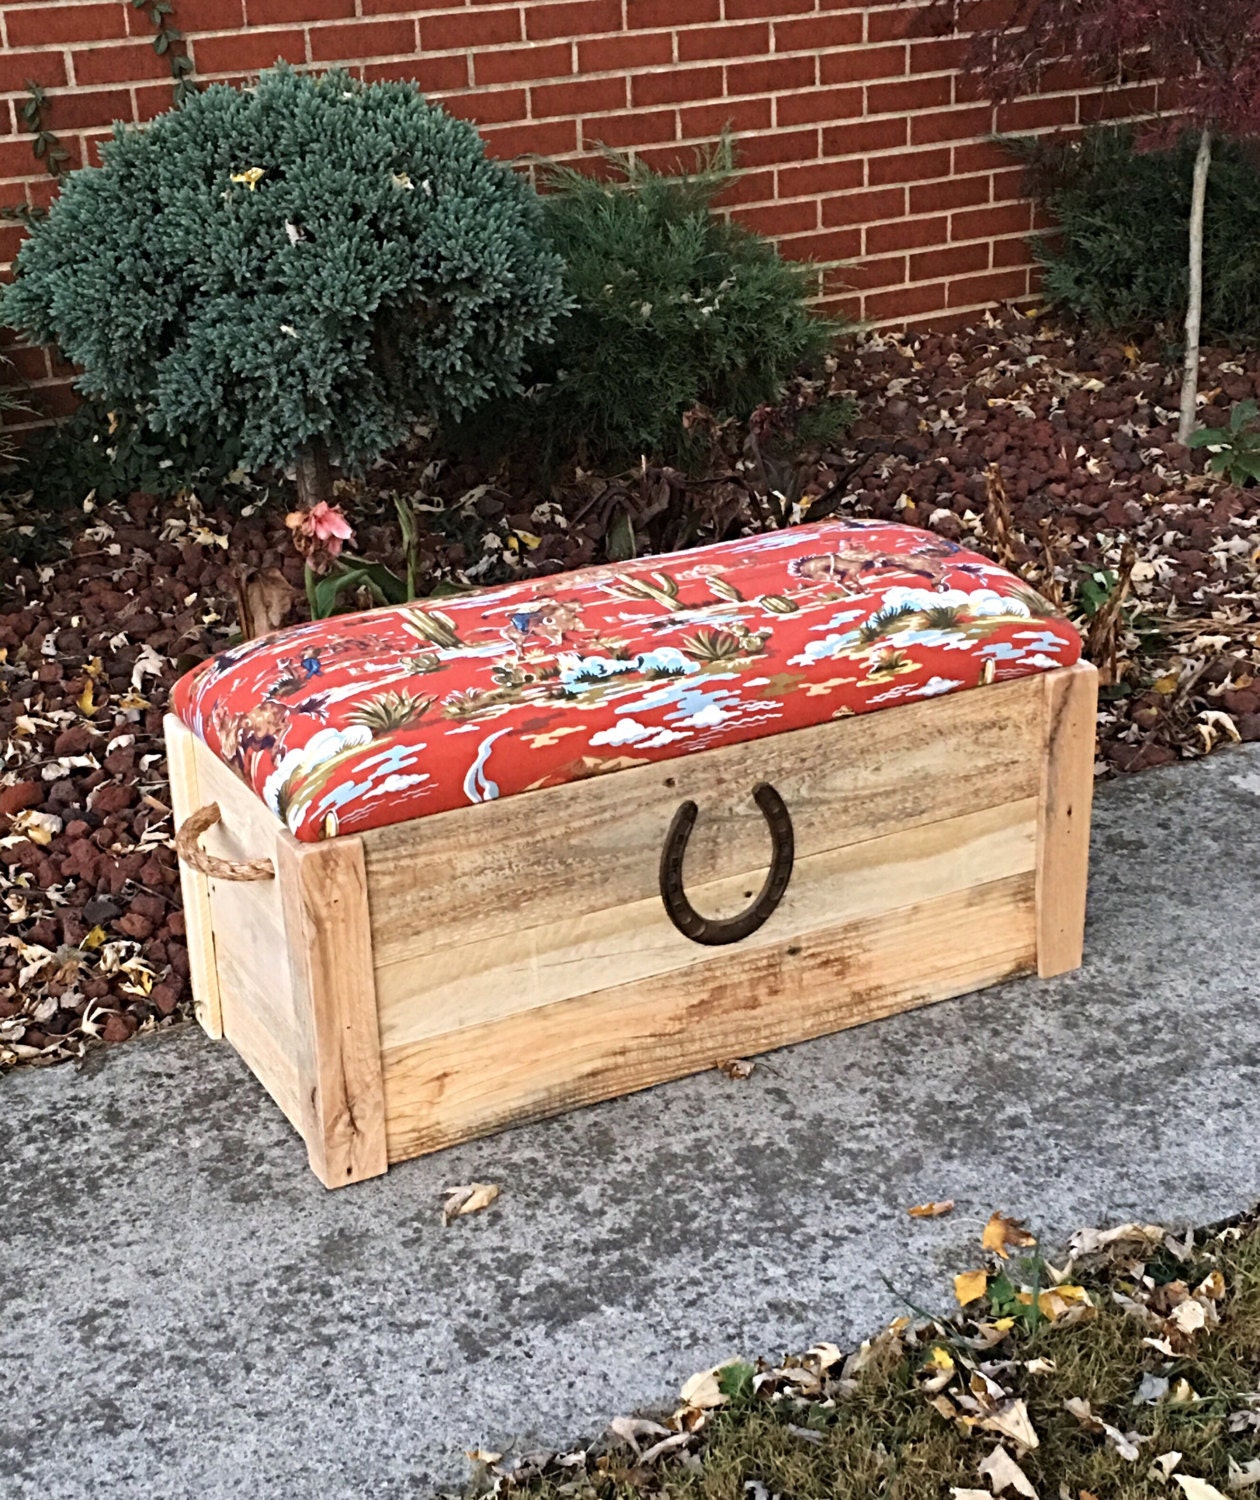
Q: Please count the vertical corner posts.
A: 3